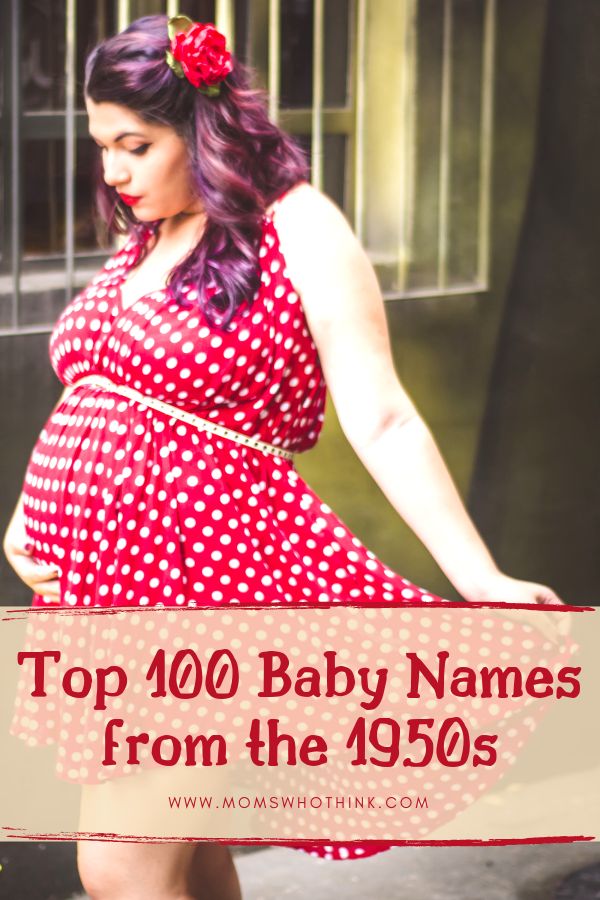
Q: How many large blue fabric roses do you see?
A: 0